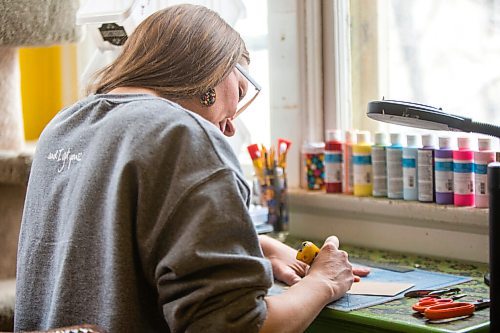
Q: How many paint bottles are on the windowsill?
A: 10